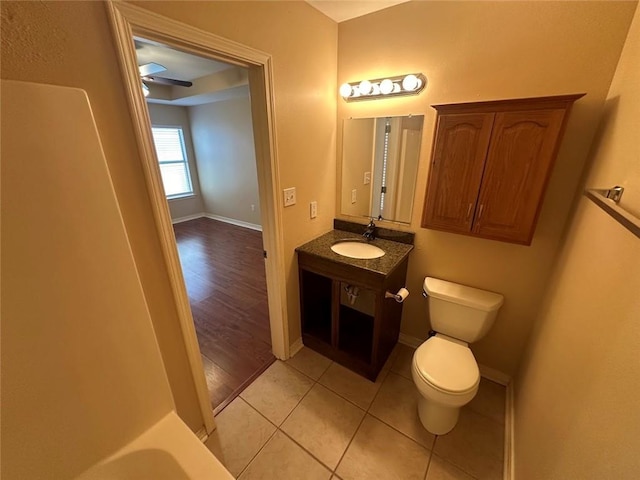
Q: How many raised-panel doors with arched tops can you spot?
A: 2